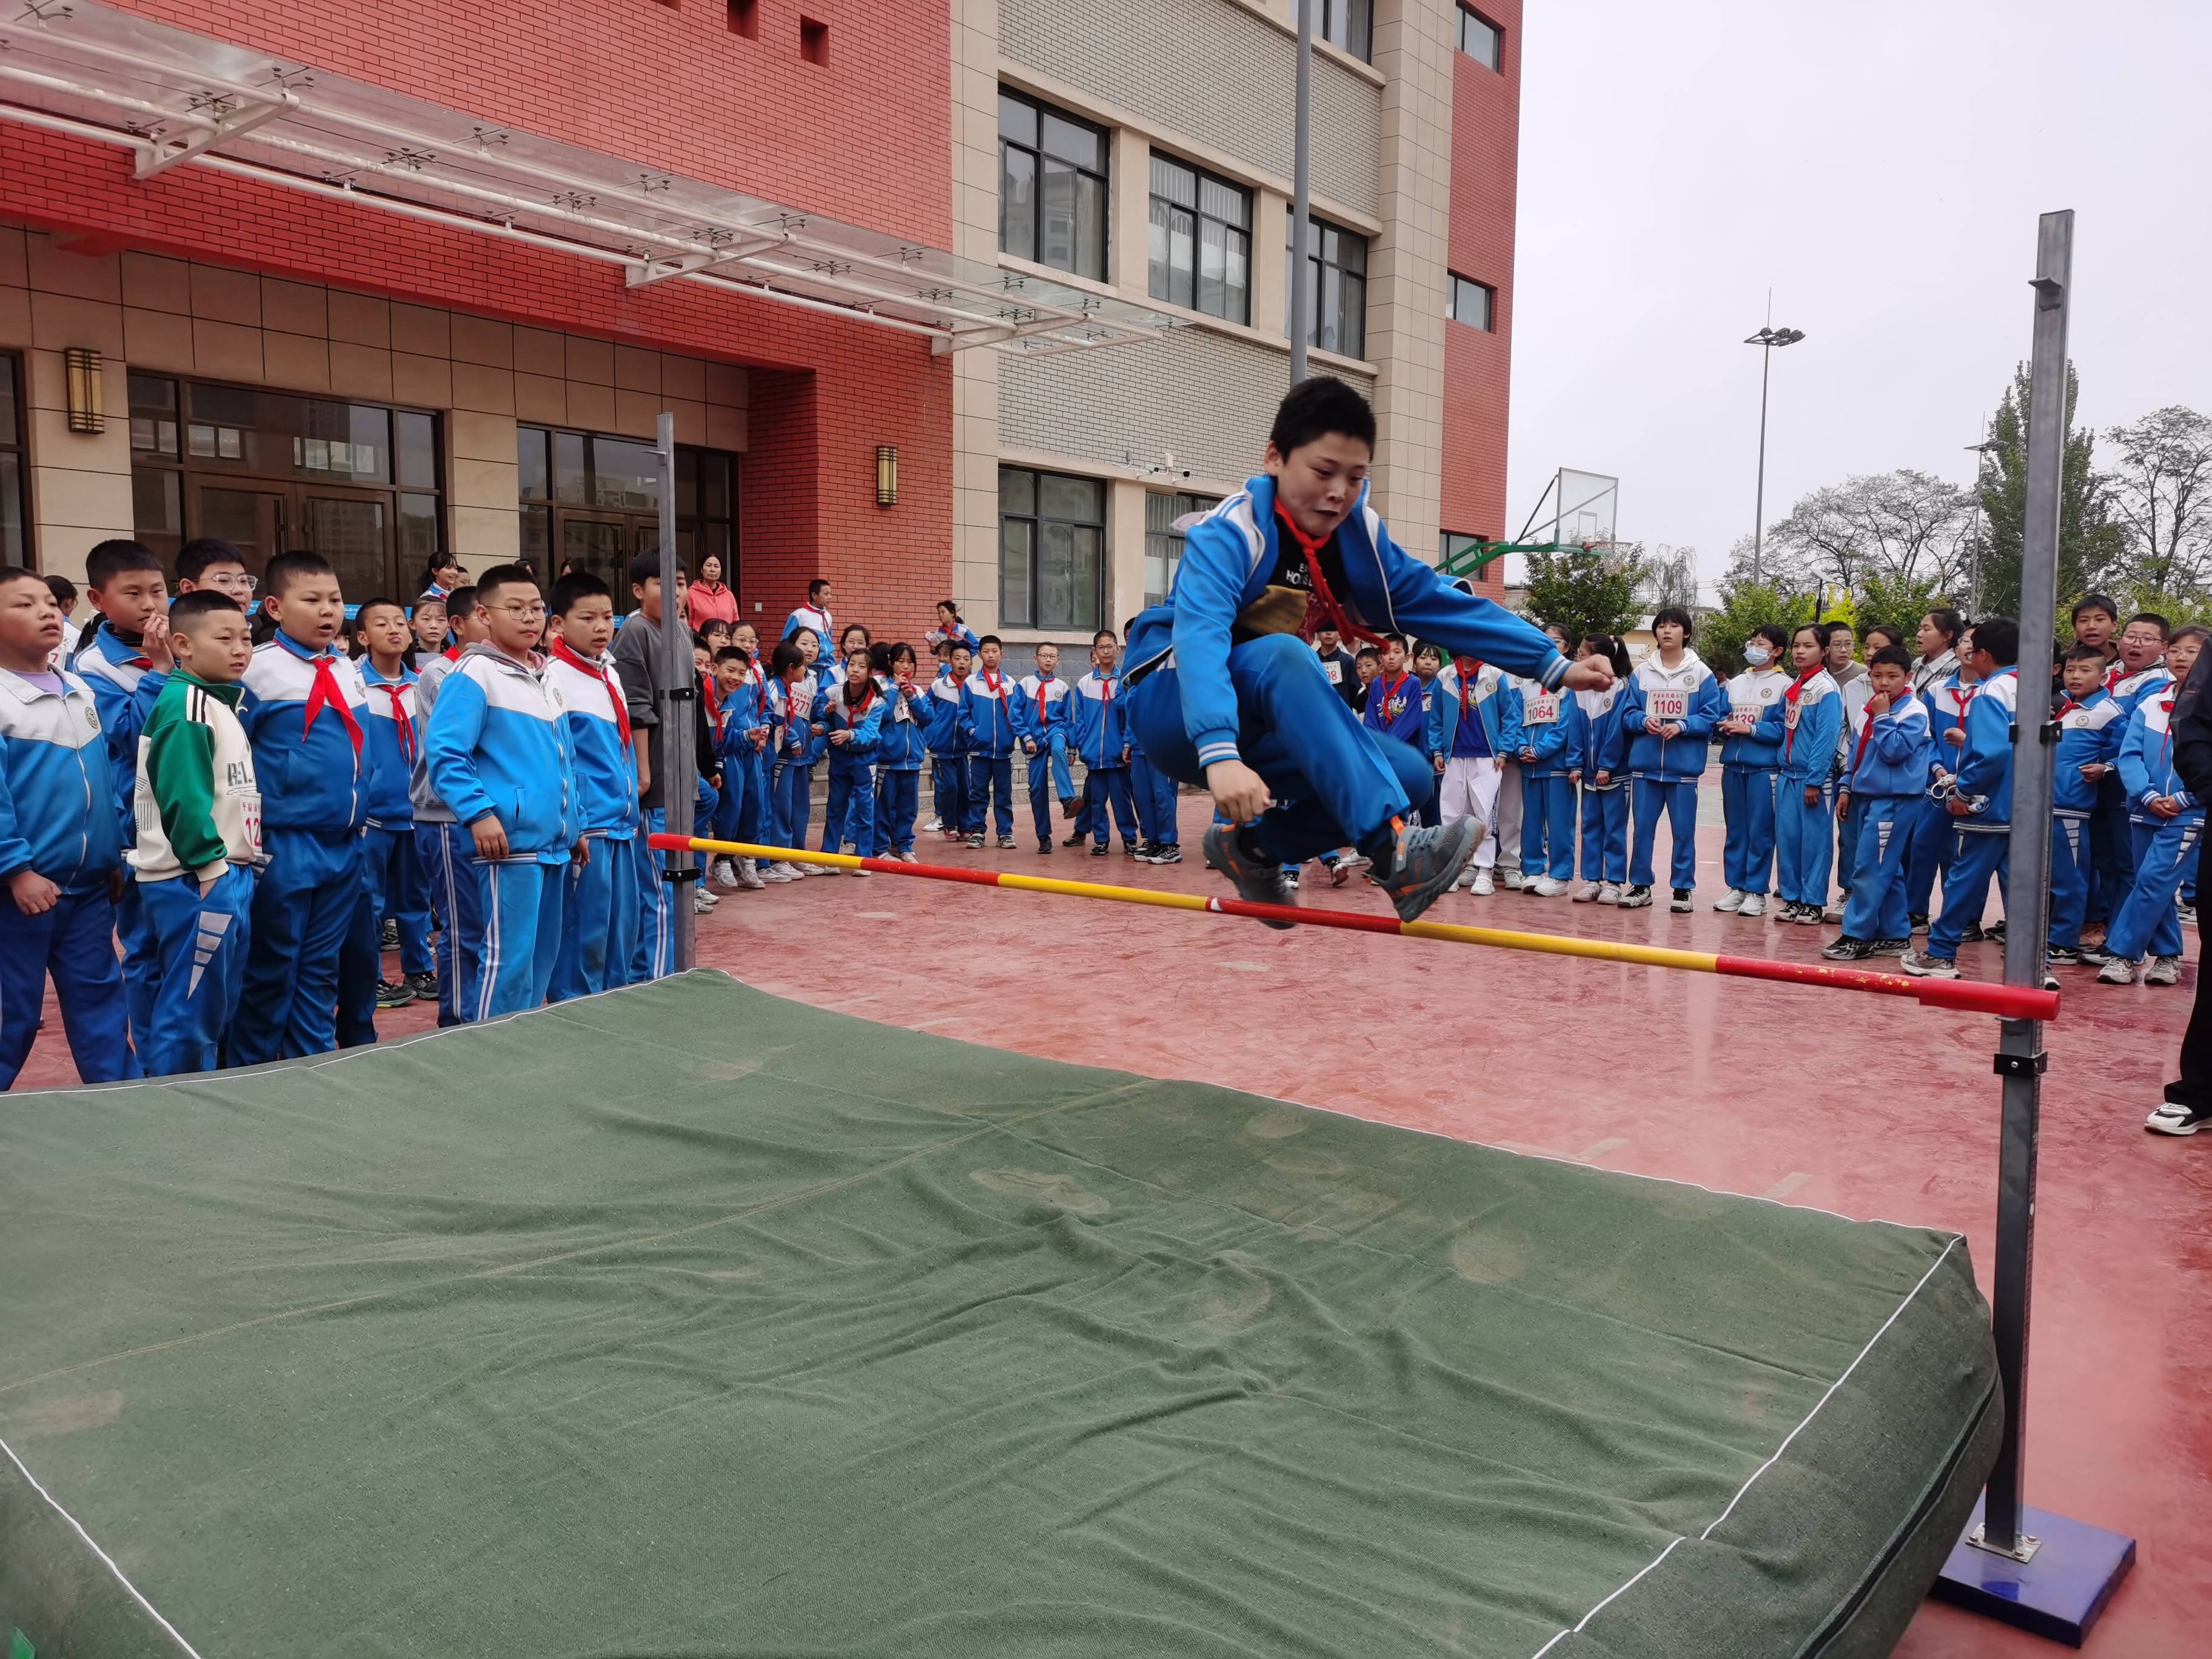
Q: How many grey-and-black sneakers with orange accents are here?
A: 2